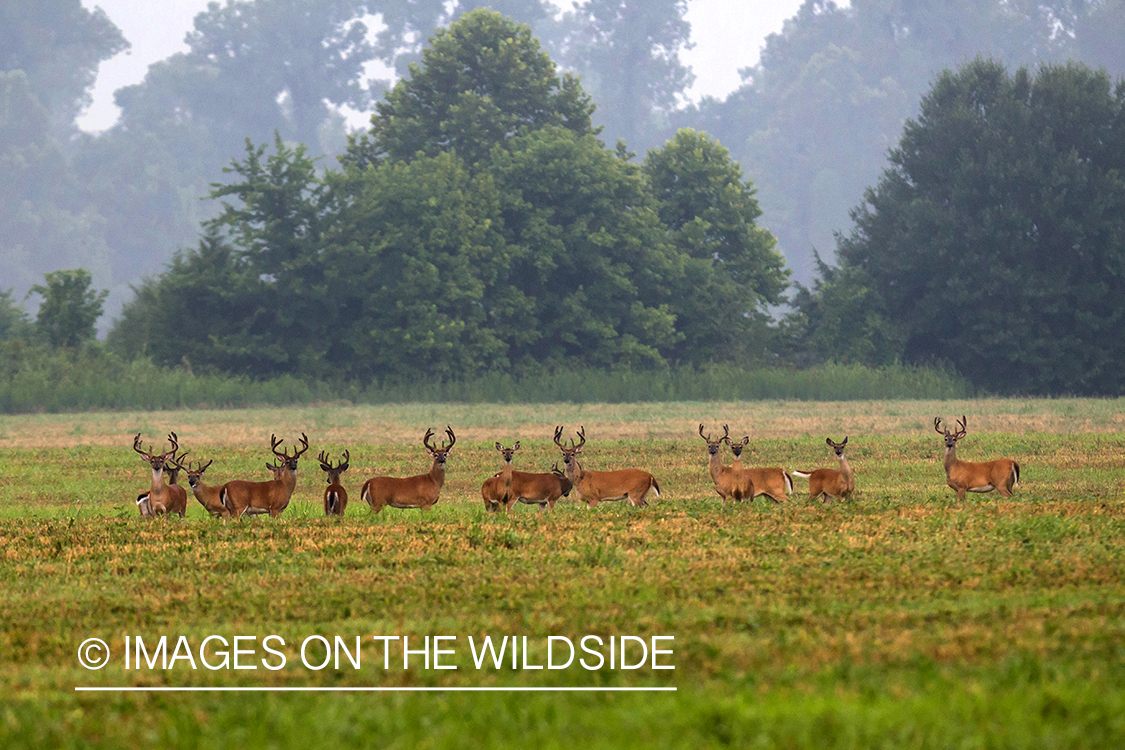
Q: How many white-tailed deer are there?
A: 14